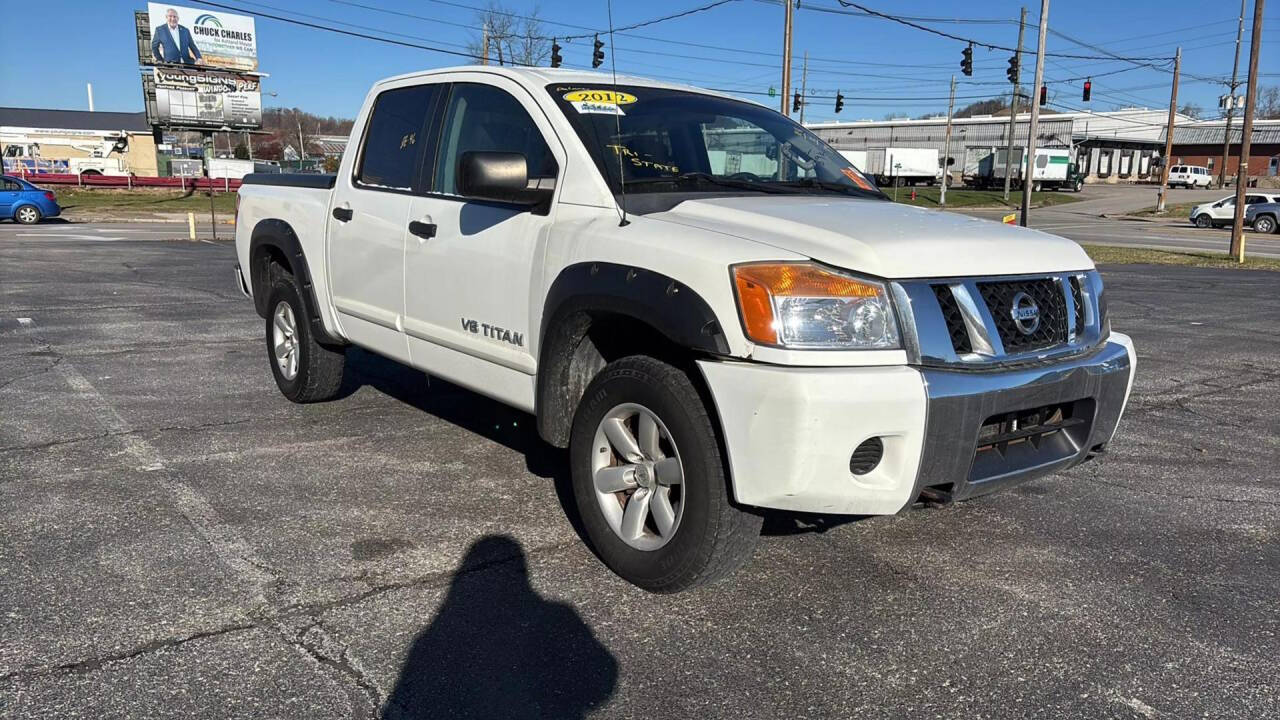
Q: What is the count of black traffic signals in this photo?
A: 8